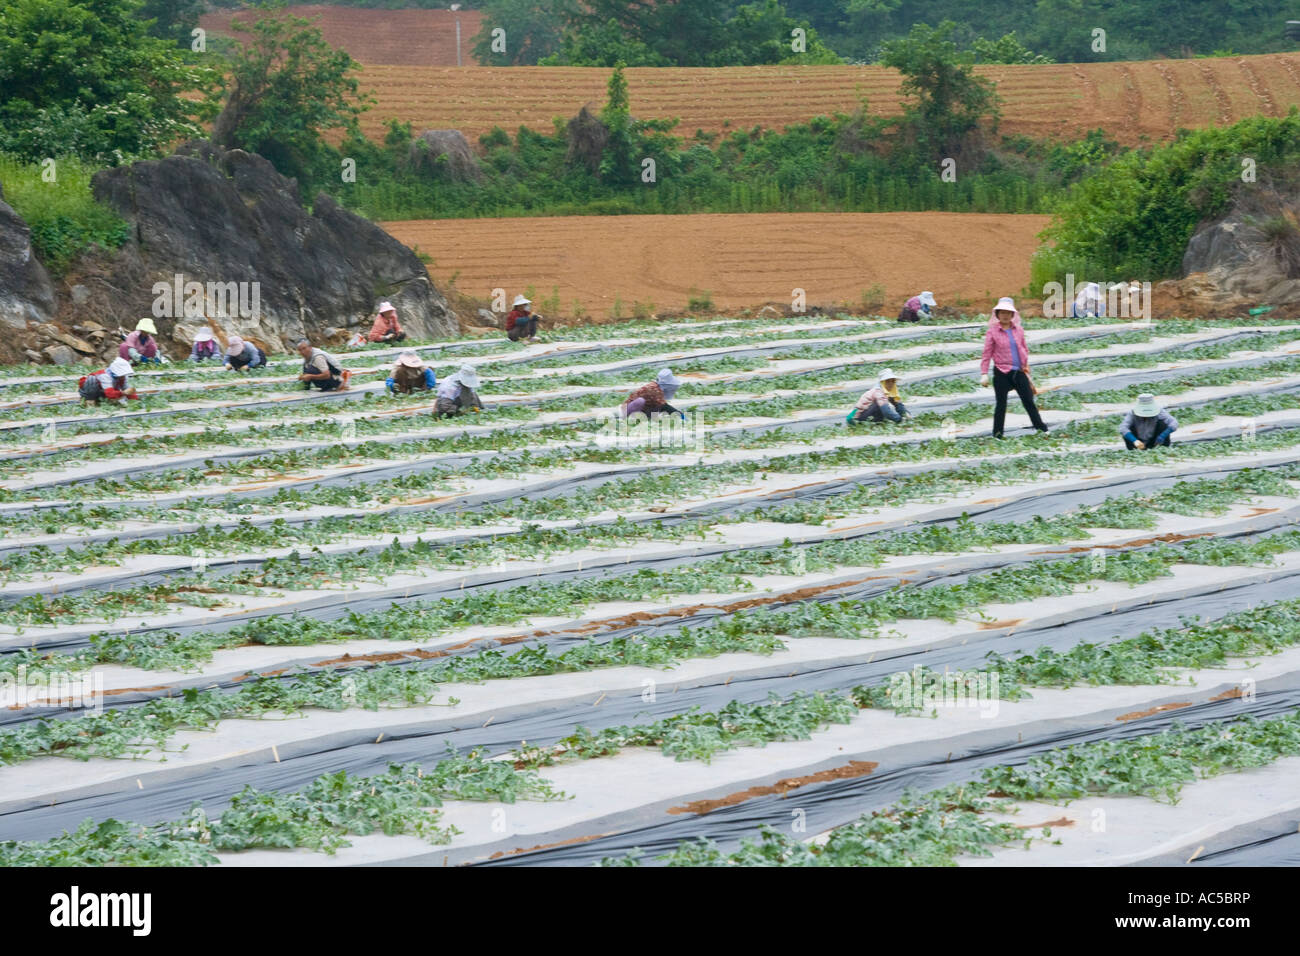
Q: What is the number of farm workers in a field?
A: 15